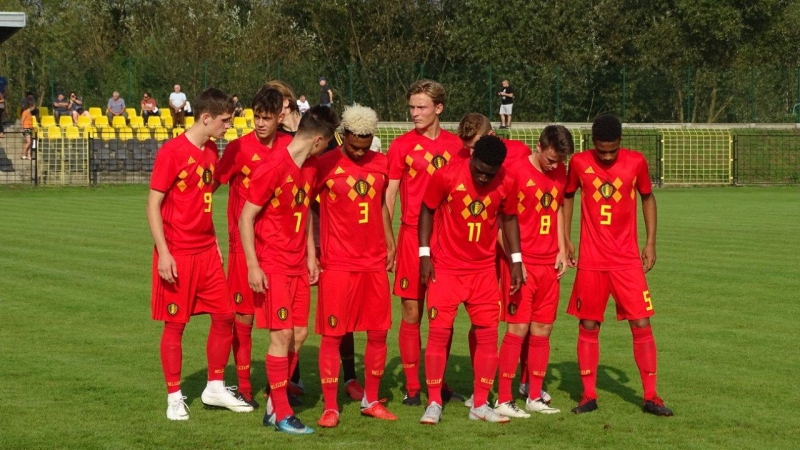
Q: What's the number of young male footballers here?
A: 10